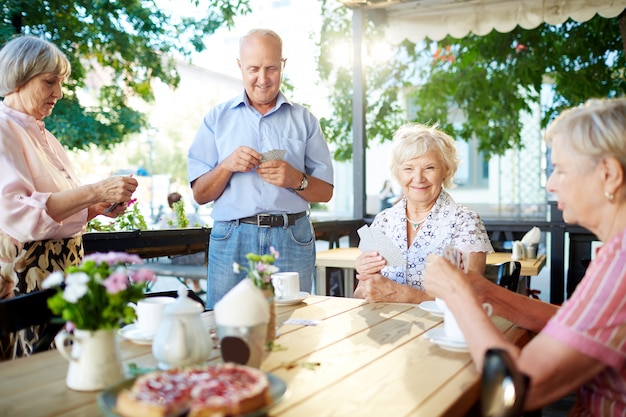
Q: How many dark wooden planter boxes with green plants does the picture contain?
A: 1